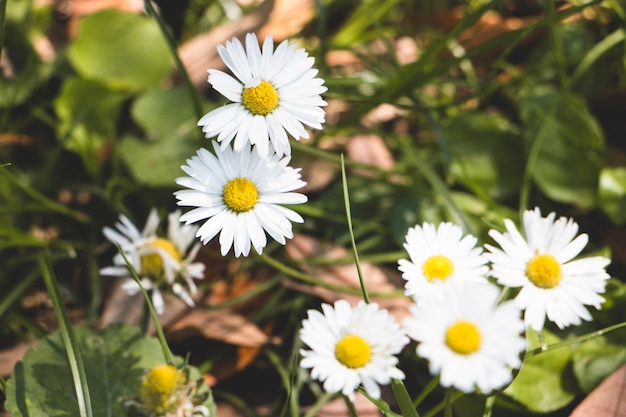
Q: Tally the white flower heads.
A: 7